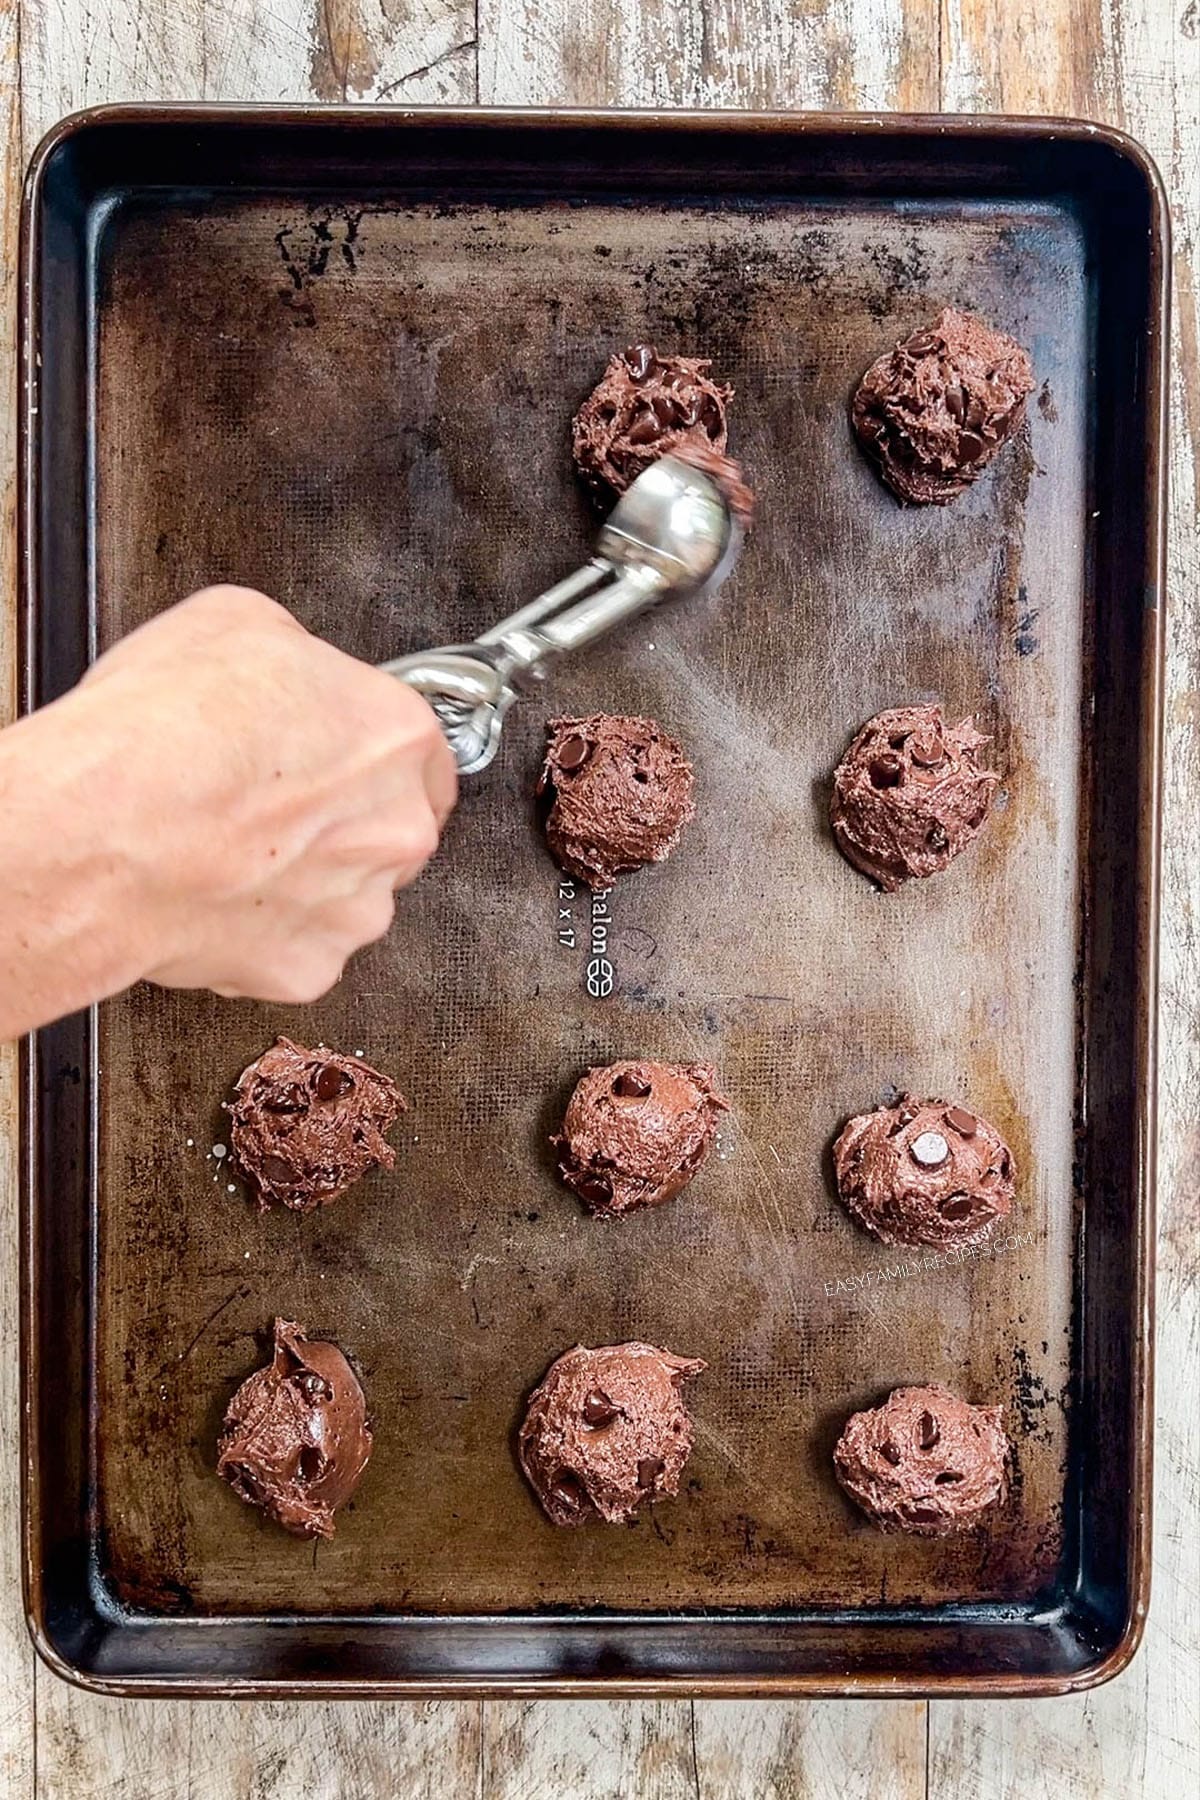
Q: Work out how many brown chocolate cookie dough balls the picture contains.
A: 10